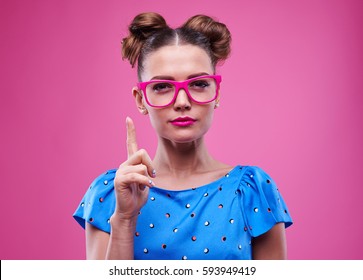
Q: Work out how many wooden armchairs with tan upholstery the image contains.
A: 0